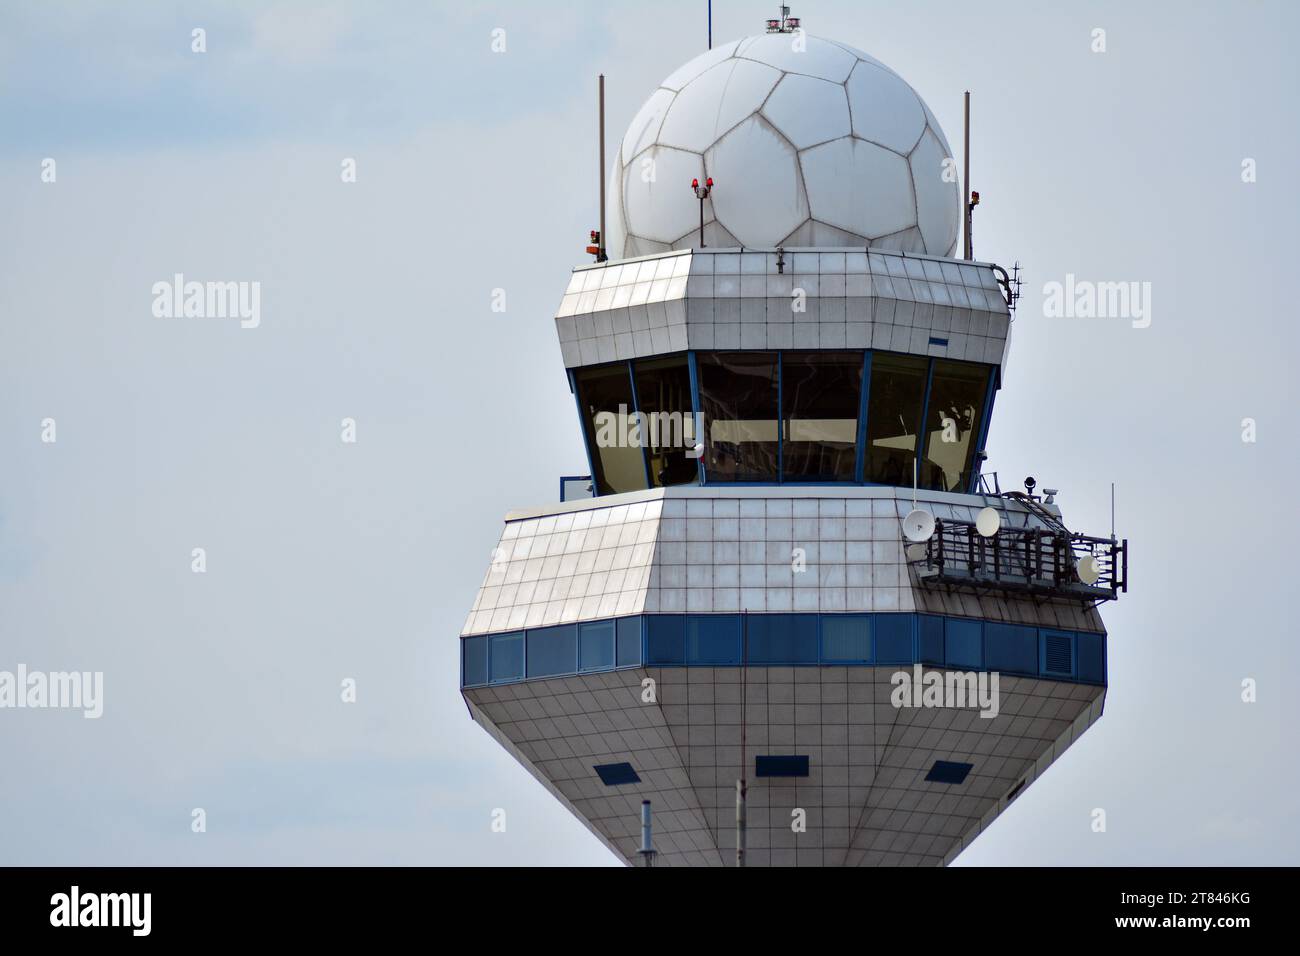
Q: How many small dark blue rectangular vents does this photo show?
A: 3